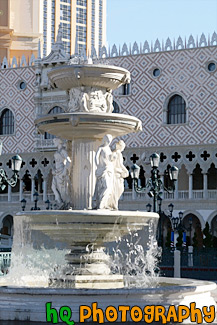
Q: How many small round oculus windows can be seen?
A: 3